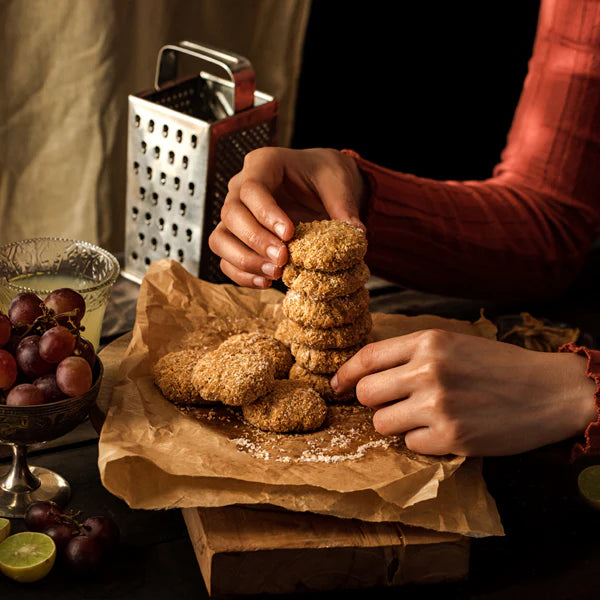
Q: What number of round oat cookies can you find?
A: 10